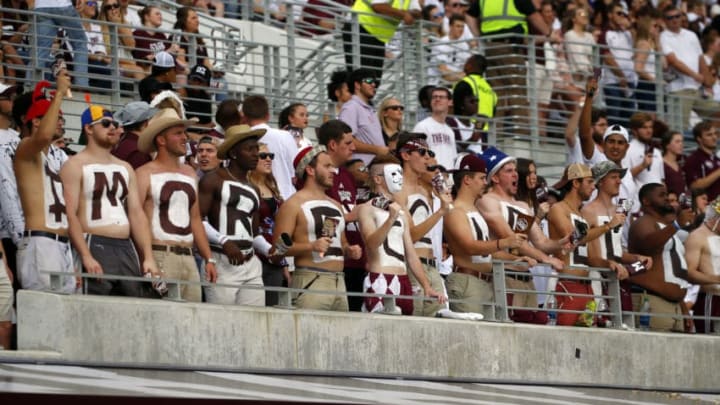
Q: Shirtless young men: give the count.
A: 13